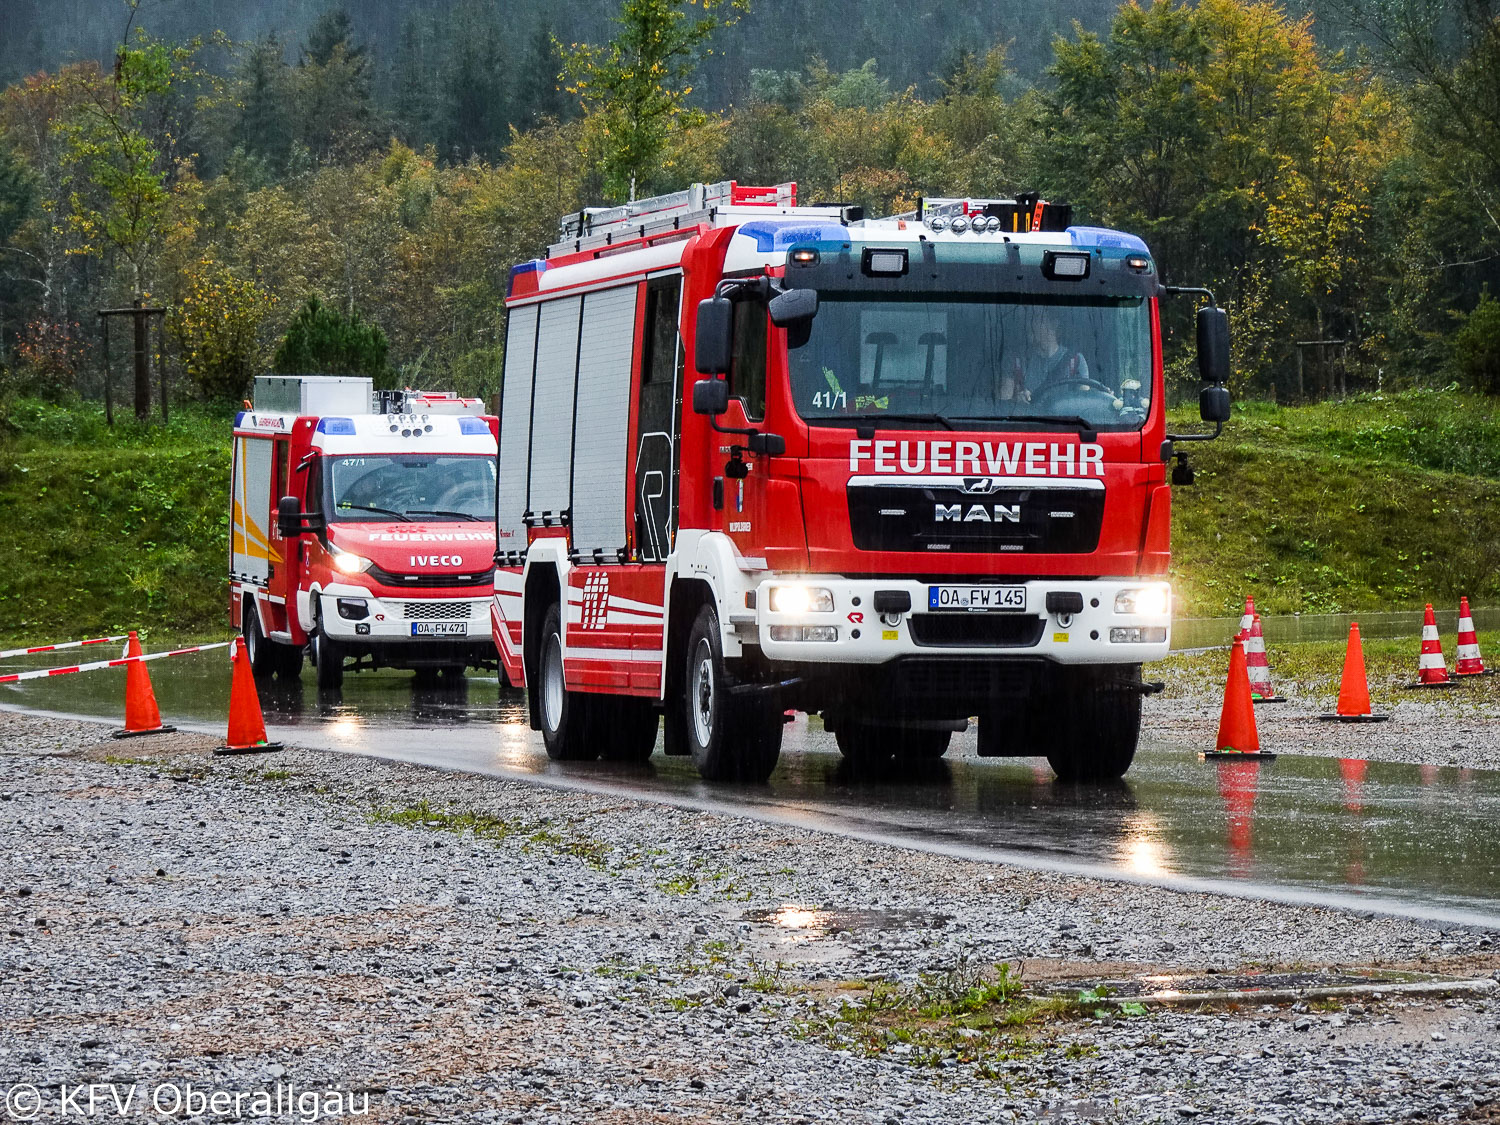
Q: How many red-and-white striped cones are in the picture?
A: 4